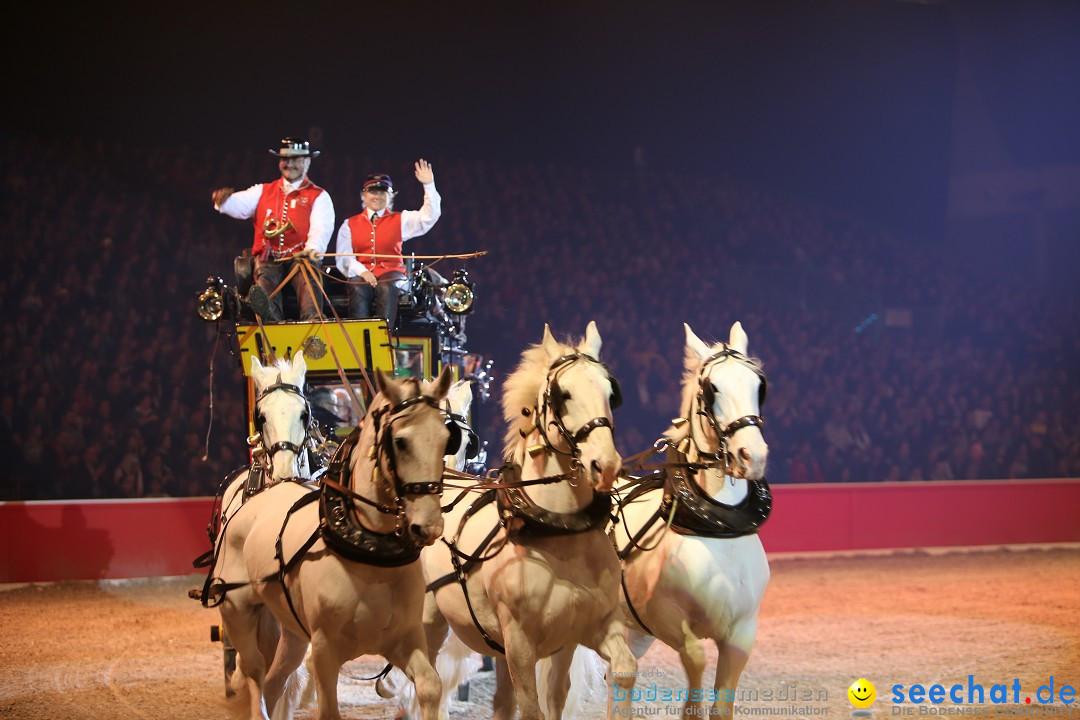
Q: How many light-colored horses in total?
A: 5